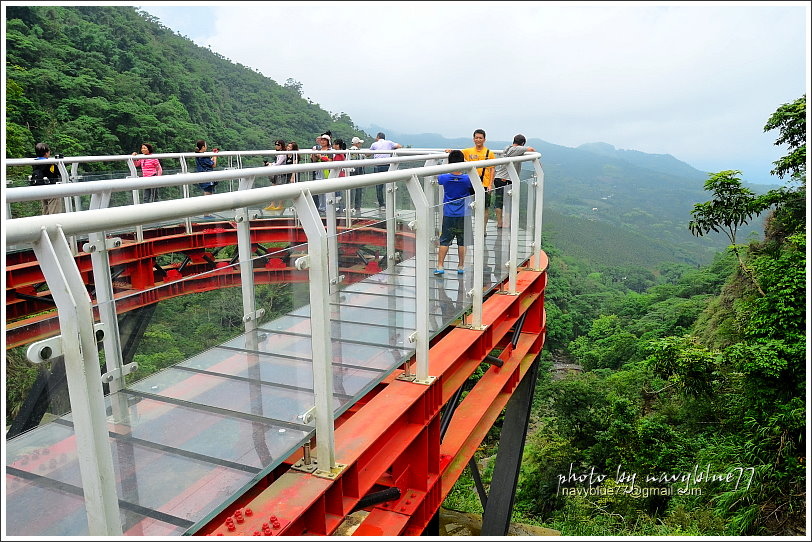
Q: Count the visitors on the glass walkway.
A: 13